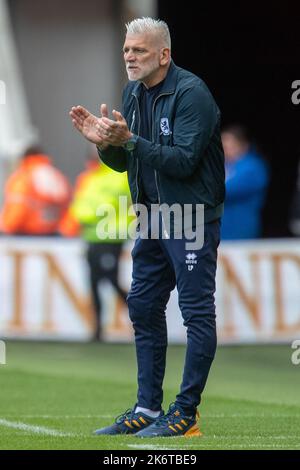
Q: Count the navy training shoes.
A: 2